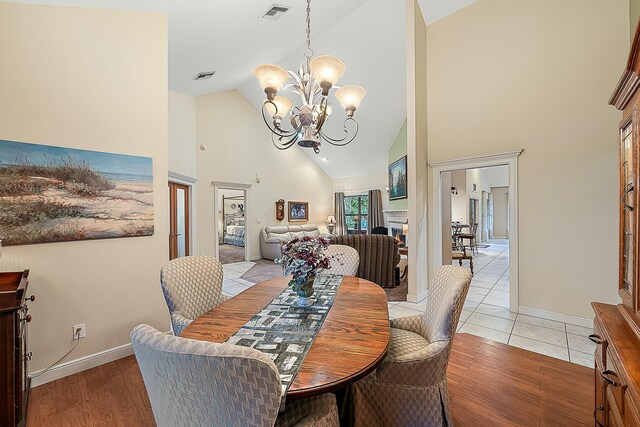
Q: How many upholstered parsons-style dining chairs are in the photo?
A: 4